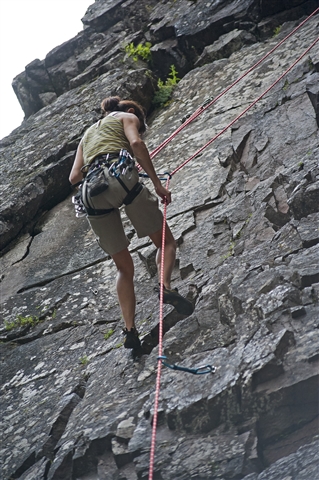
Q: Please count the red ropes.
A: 2